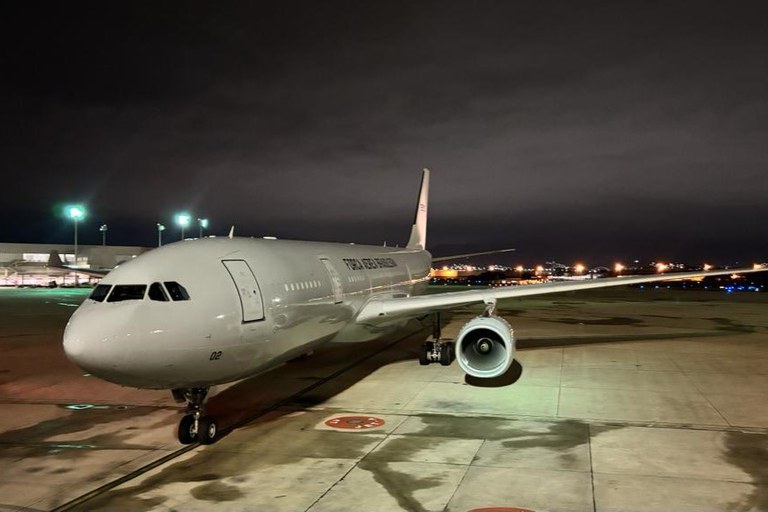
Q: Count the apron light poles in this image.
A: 5